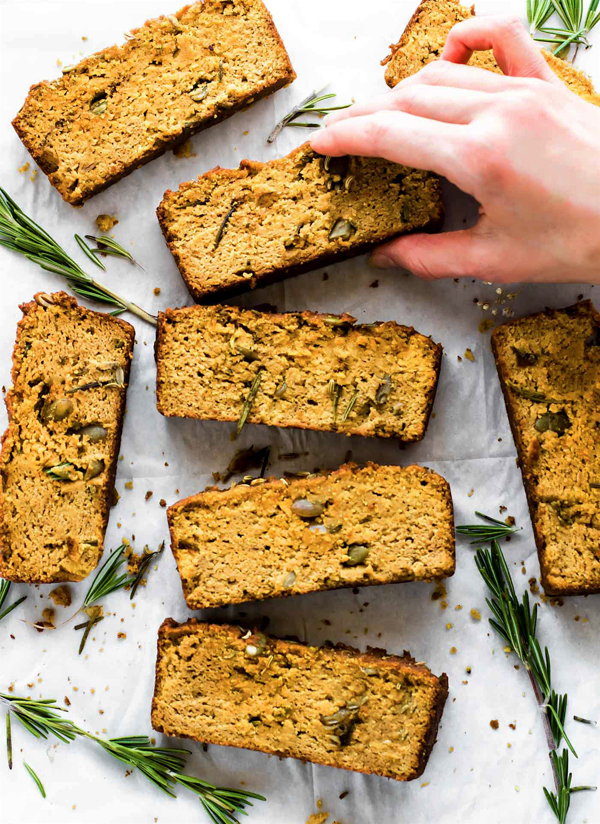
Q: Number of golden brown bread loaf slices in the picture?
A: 8